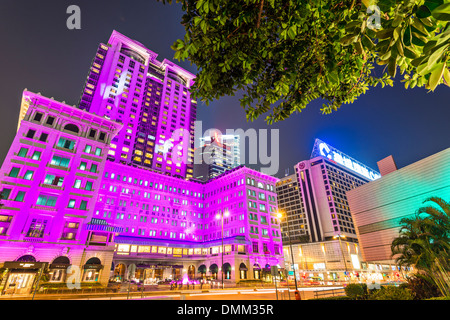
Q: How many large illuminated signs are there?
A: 1